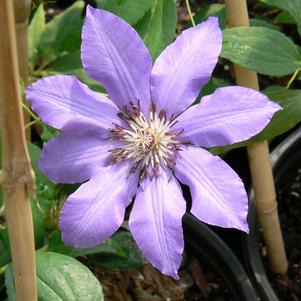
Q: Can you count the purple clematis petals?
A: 8